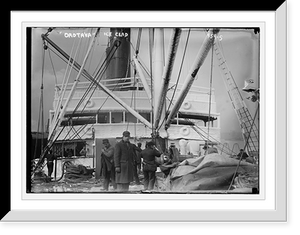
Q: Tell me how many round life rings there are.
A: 4